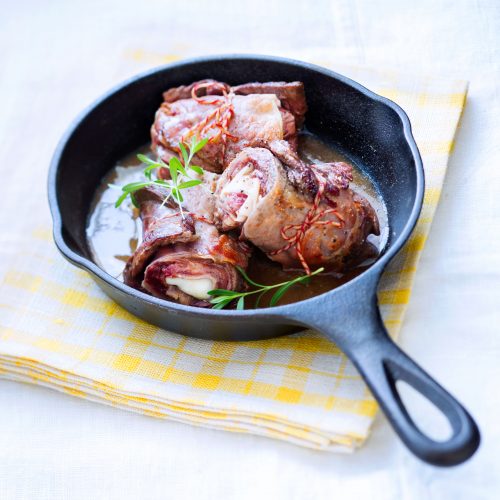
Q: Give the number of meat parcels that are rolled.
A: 3